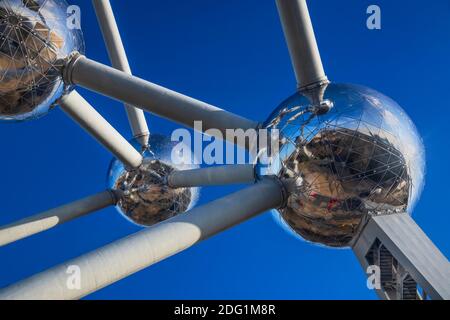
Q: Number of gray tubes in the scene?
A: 7